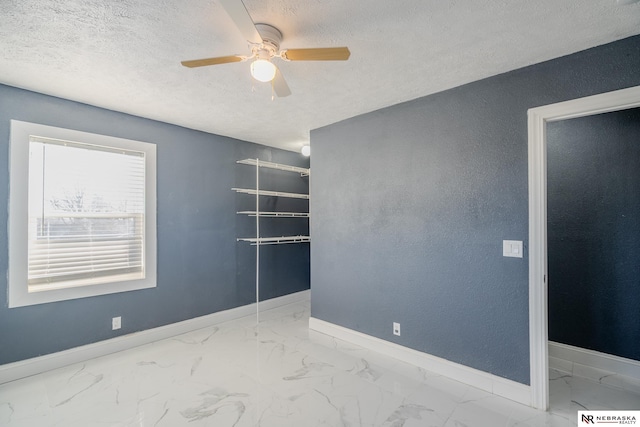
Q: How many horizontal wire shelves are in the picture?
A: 4